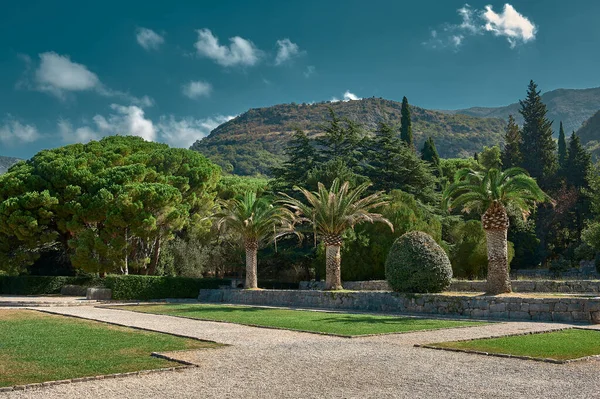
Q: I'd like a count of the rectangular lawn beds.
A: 3